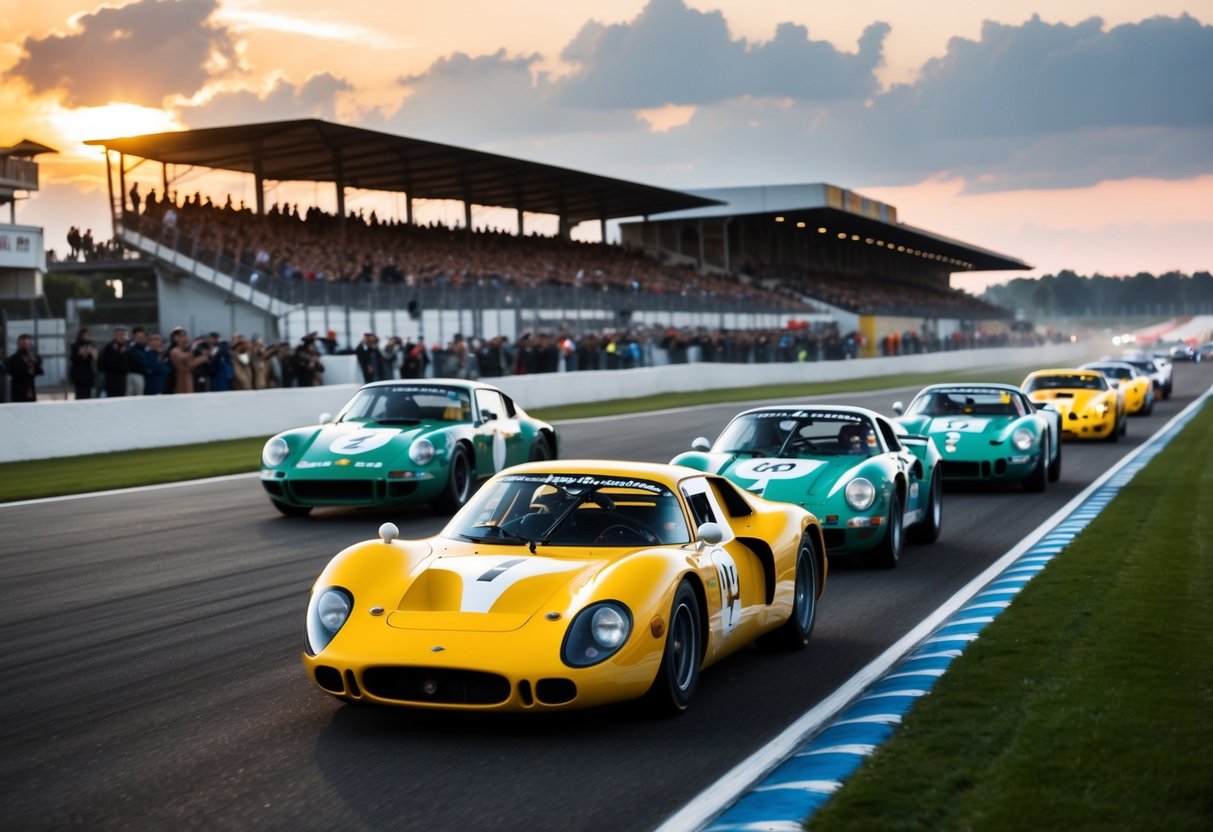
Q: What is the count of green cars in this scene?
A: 3